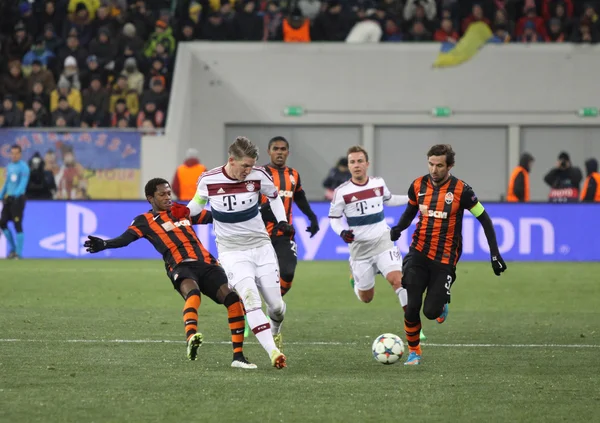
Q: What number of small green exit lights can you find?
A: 3